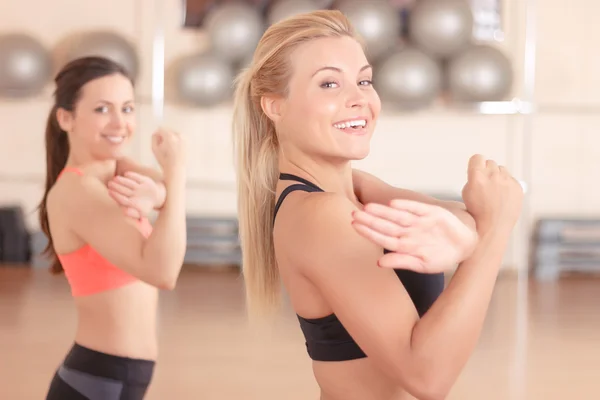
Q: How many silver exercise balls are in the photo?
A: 9